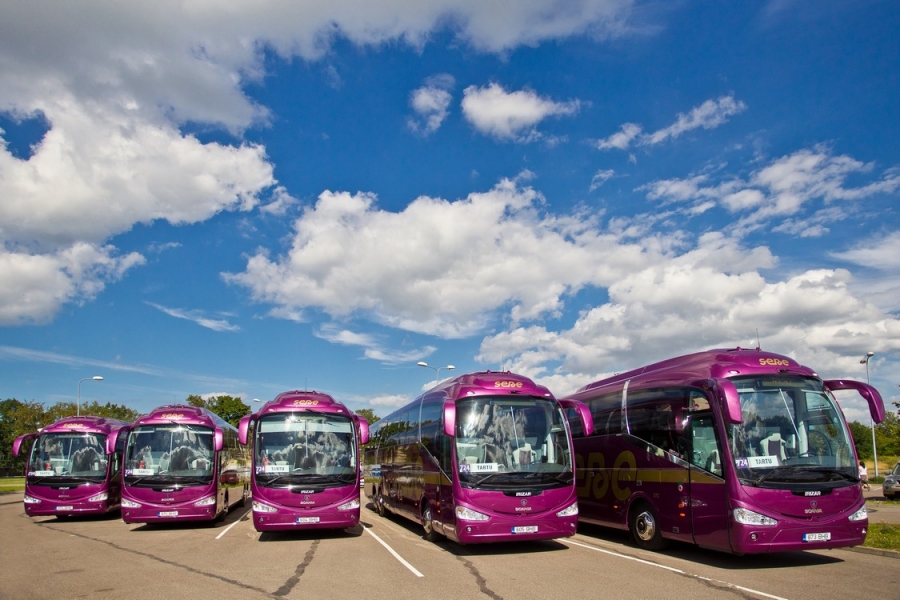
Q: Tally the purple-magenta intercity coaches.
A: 5